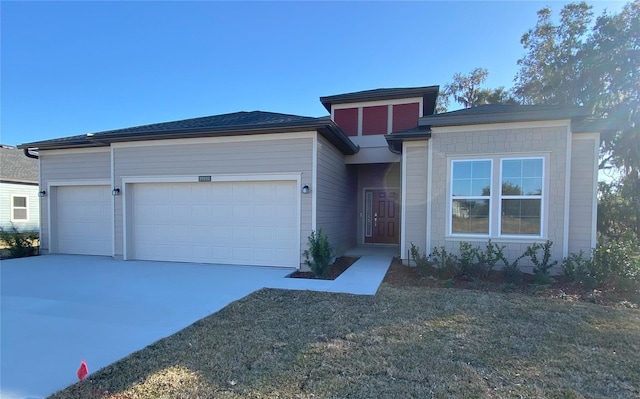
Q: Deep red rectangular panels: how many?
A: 3